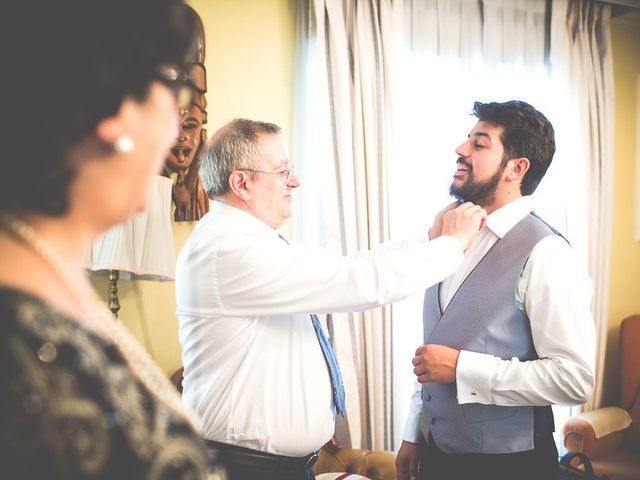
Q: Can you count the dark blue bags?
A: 1